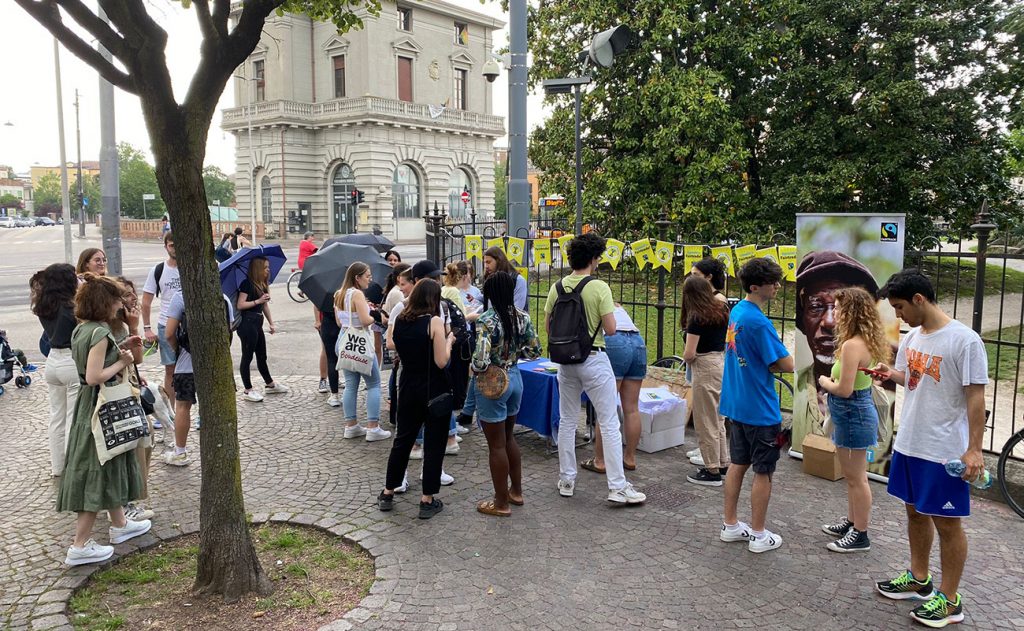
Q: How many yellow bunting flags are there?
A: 13